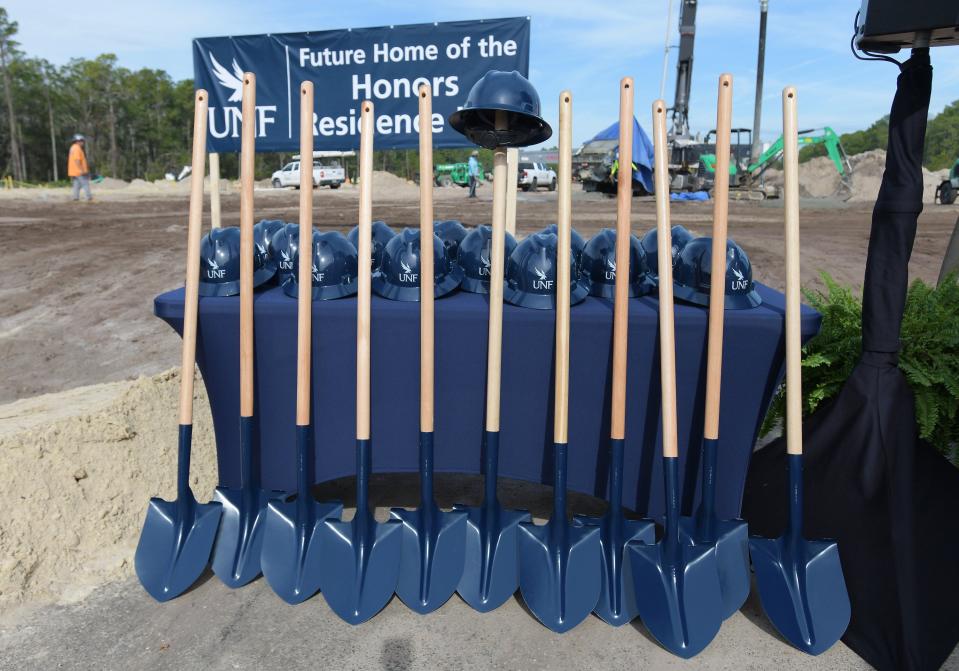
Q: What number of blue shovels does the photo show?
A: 11